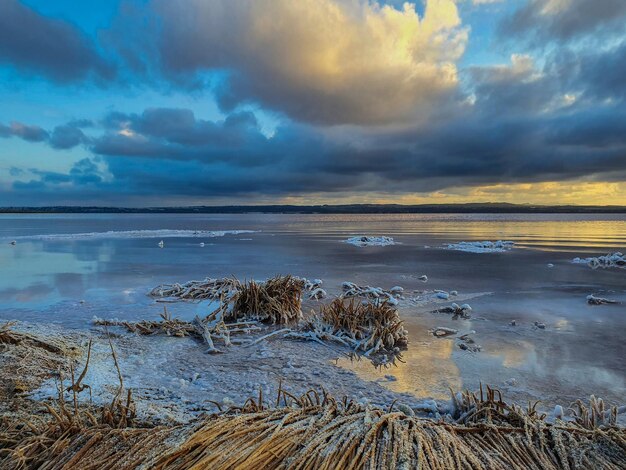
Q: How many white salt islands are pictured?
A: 4